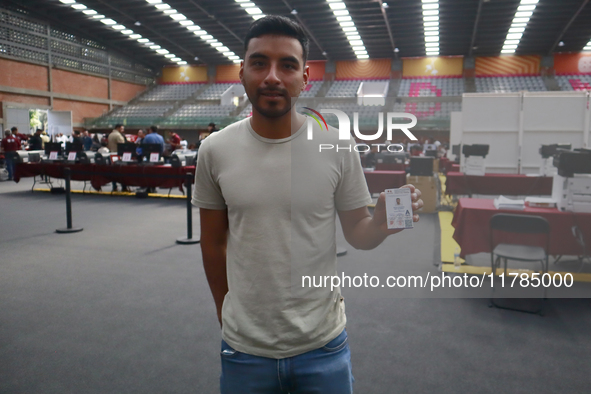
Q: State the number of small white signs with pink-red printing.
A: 4